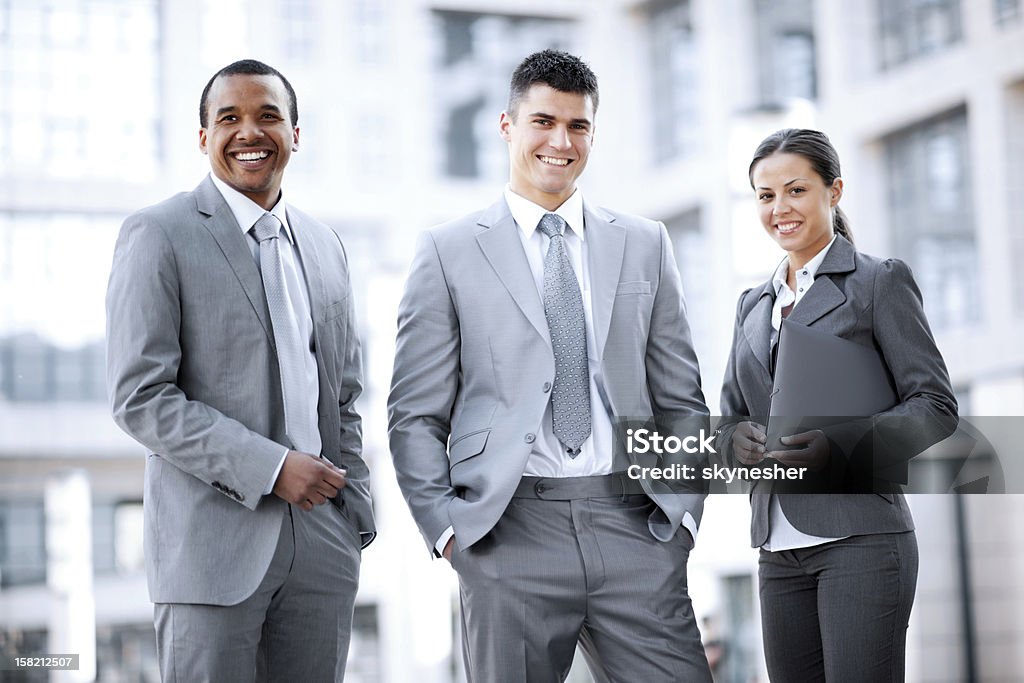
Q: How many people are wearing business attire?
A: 3